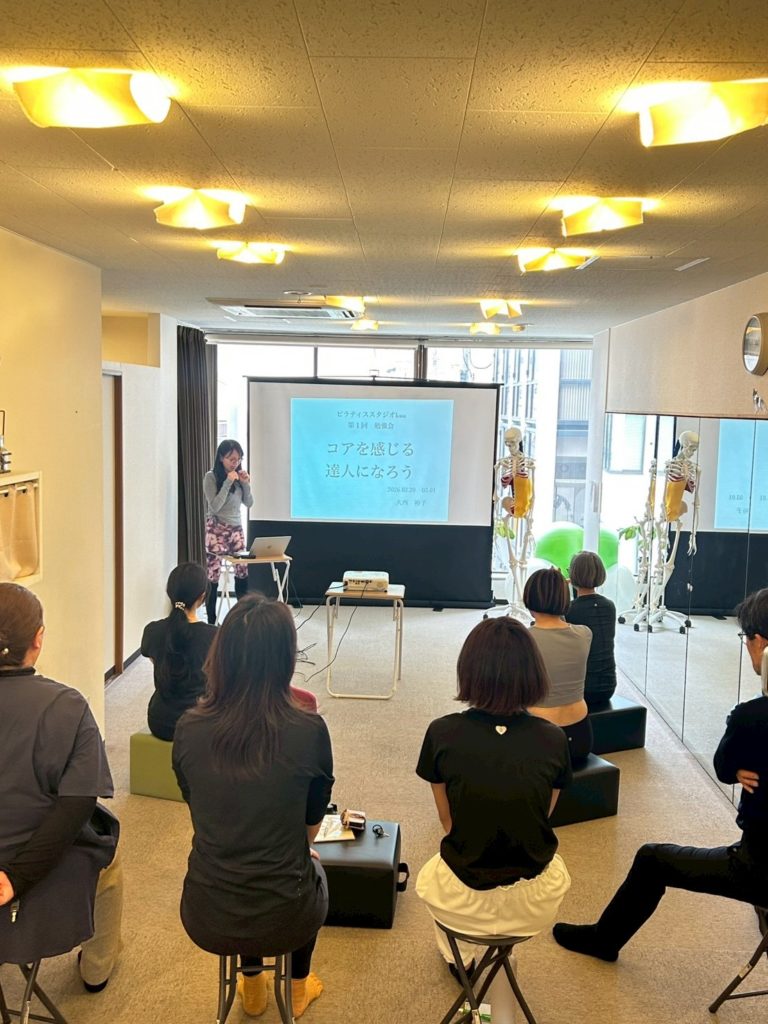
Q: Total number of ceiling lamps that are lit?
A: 10